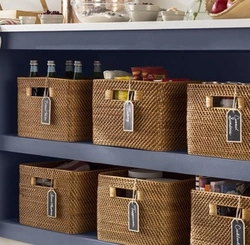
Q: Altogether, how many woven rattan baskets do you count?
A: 6